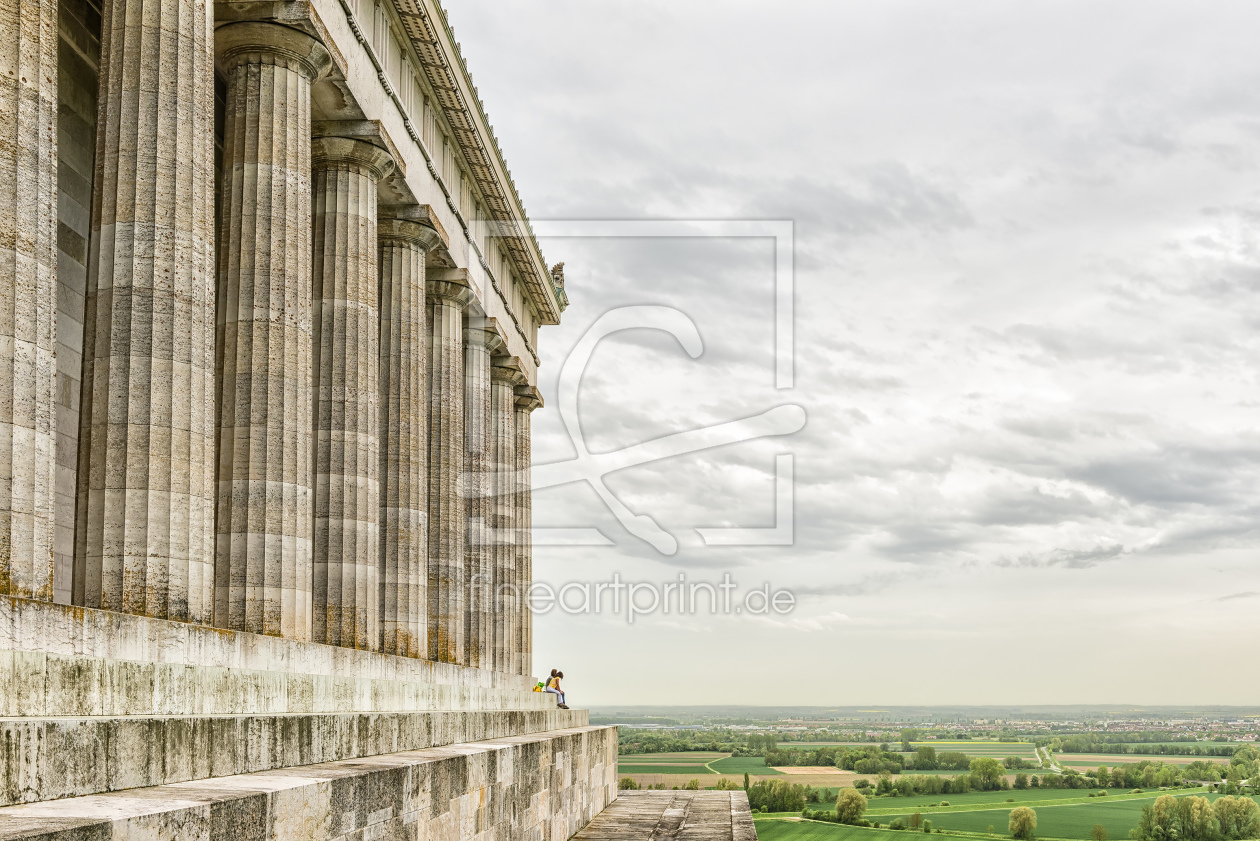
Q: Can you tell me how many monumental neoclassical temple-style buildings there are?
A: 1